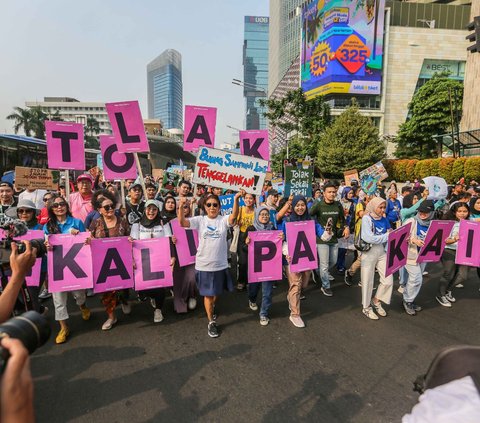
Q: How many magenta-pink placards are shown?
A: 15